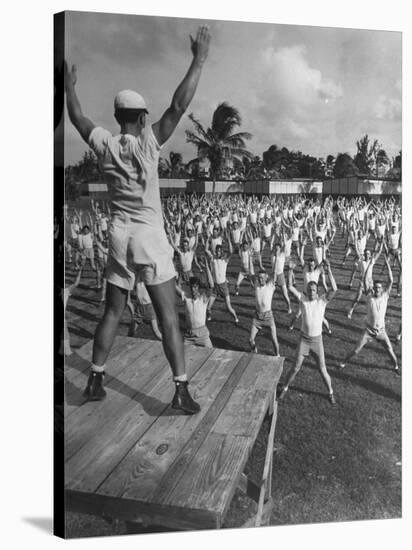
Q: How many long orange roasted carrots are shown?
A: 0